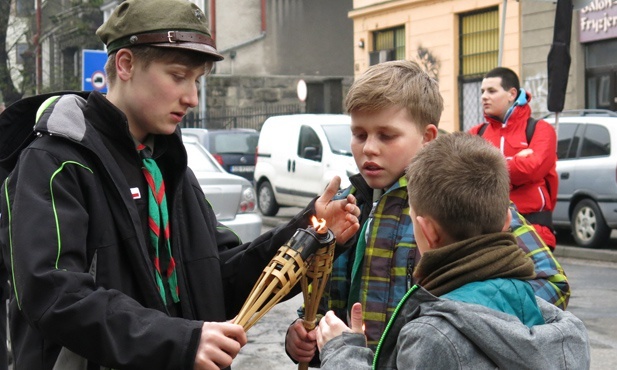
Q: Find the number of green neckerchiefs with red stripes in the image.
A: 1